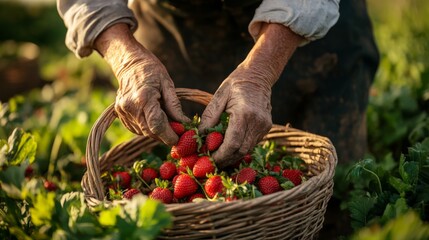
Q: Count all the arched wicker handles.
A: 1